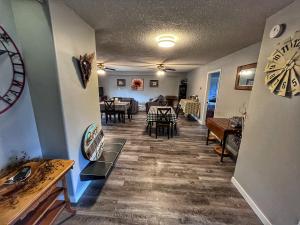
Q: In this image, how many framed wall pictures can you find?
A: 4